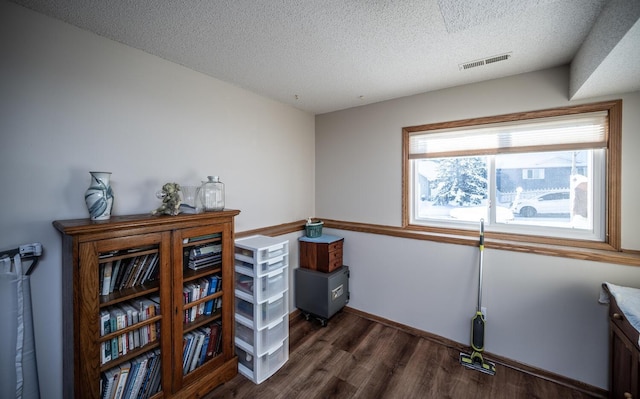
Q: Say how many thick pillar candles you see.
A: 0